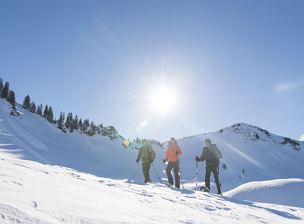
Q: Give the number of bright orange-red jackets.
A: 1